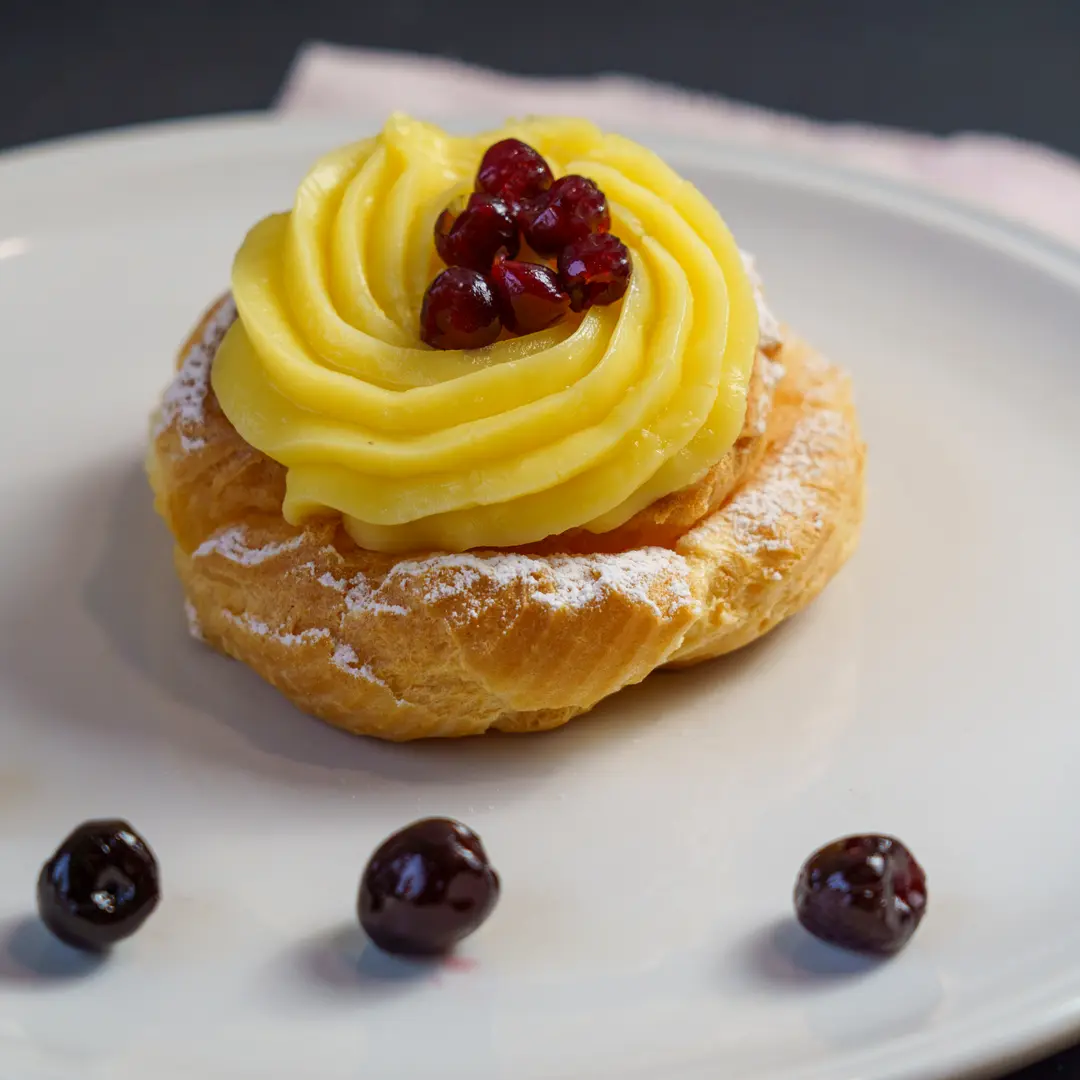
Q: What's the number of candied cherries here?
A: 9